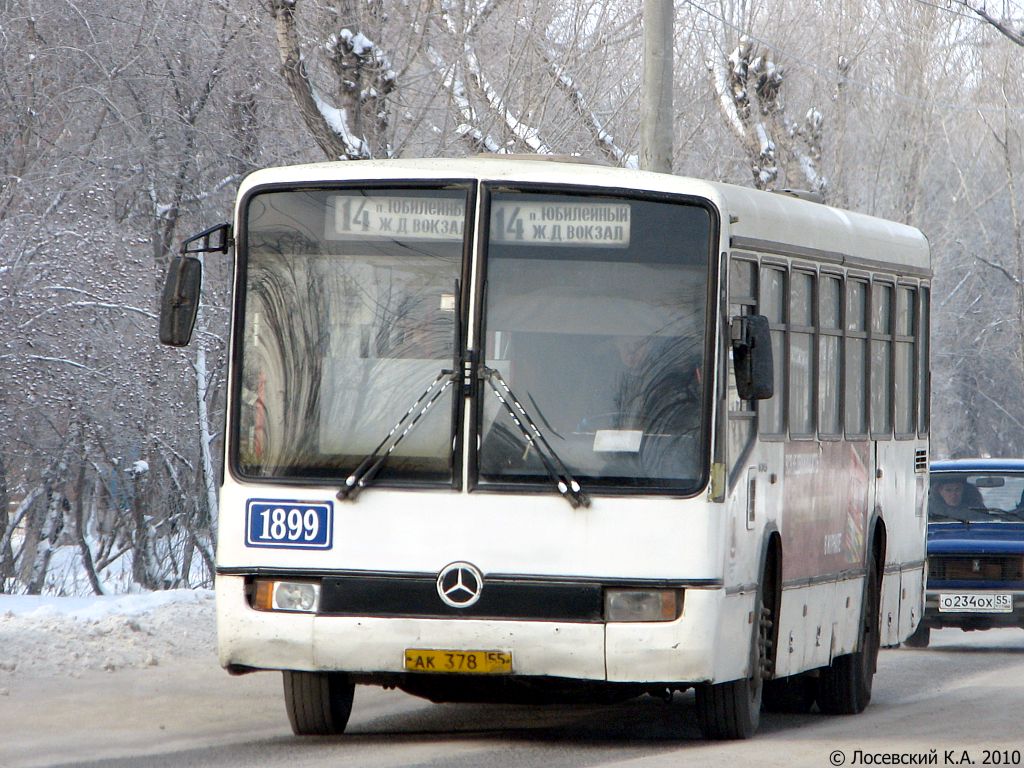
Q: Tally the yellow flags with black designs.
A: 0